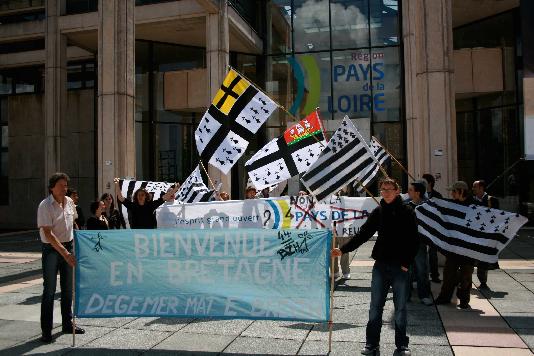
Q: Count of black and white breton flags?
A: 5